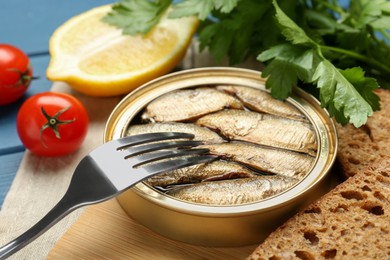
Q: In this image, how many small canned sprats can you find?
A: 7